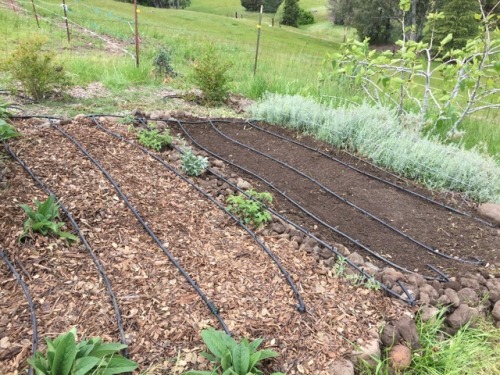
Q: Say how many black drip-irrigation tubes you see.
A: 8